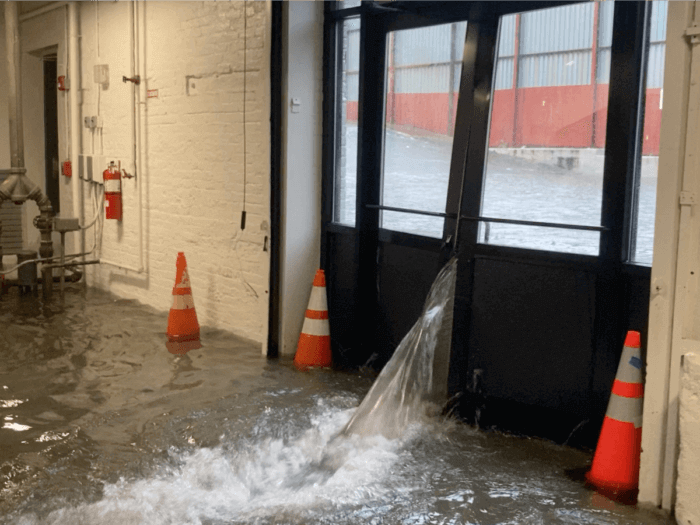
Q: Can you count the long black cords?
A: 1